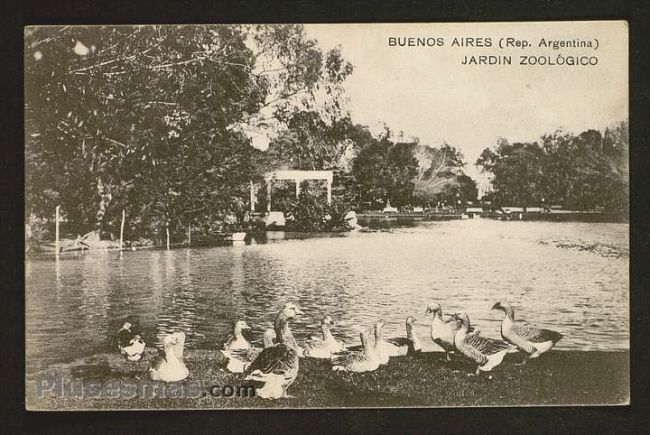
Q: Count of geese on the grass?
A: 12